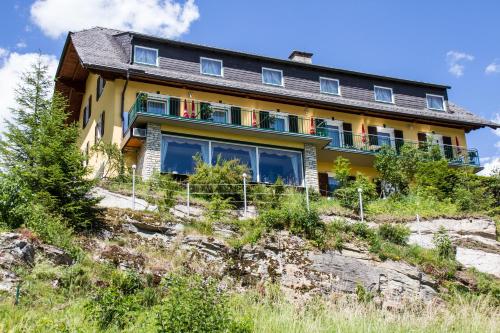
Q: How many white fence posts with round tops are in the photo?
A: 3